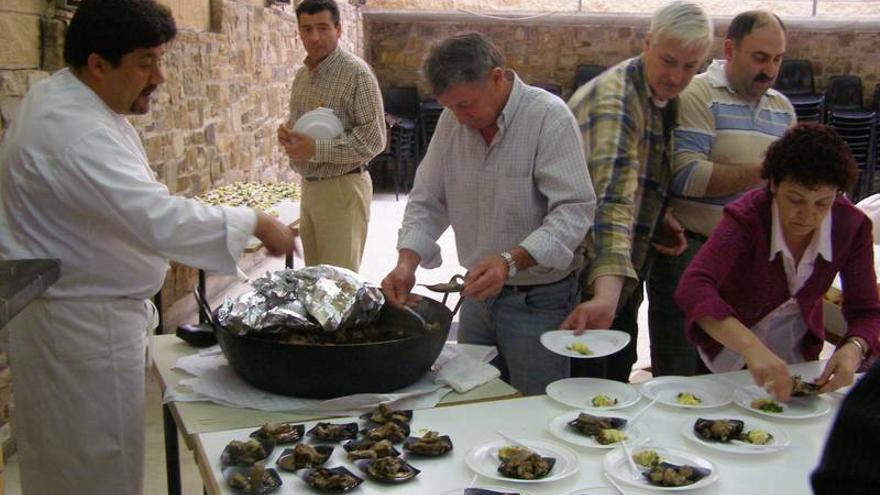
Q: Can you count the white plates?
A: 11